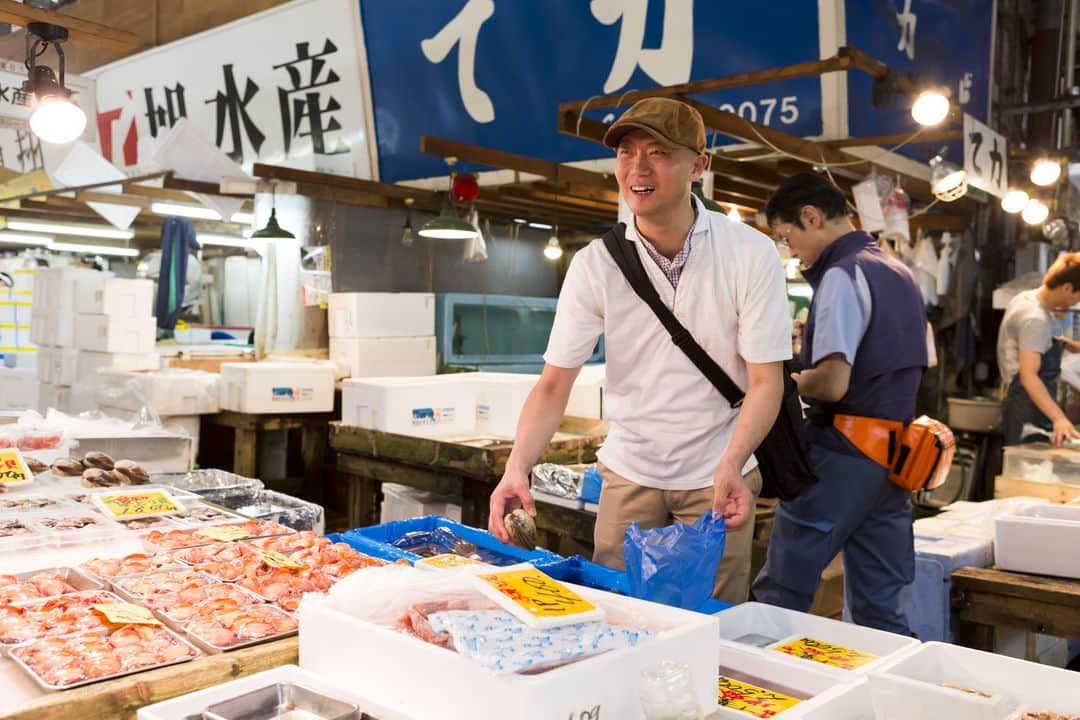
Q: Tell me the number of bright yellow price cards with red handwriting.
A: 5